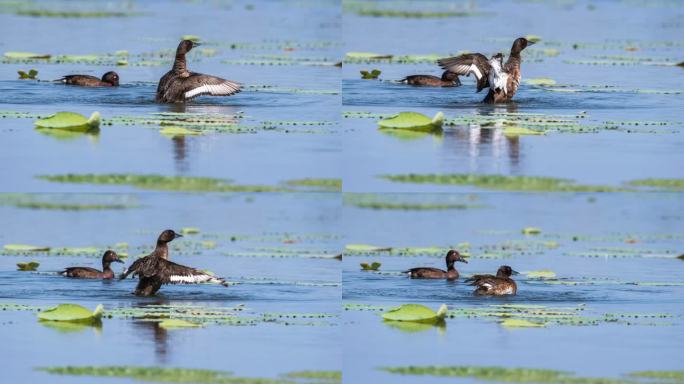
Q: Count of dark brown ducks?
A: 8